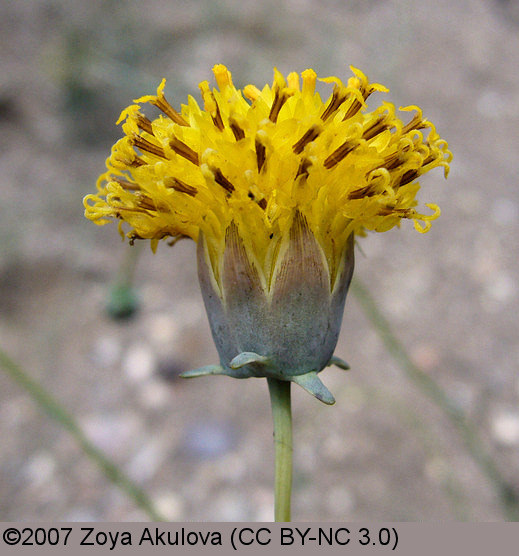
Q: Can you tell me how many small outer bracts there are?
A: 4